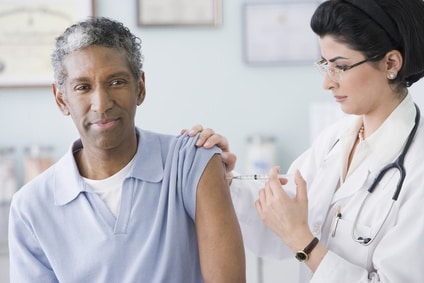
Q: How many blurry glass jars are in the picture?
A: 3